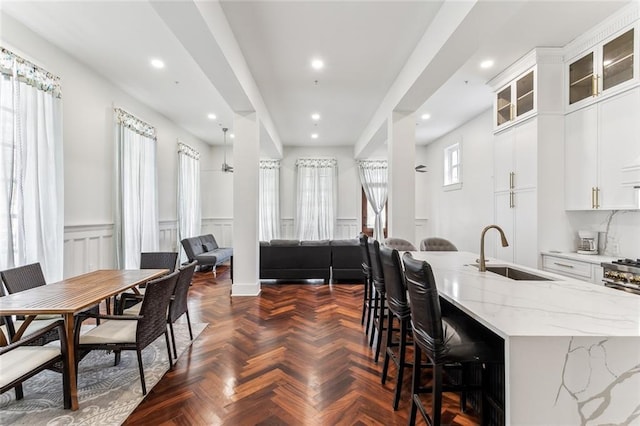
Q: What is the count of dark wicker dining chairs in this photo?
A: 6